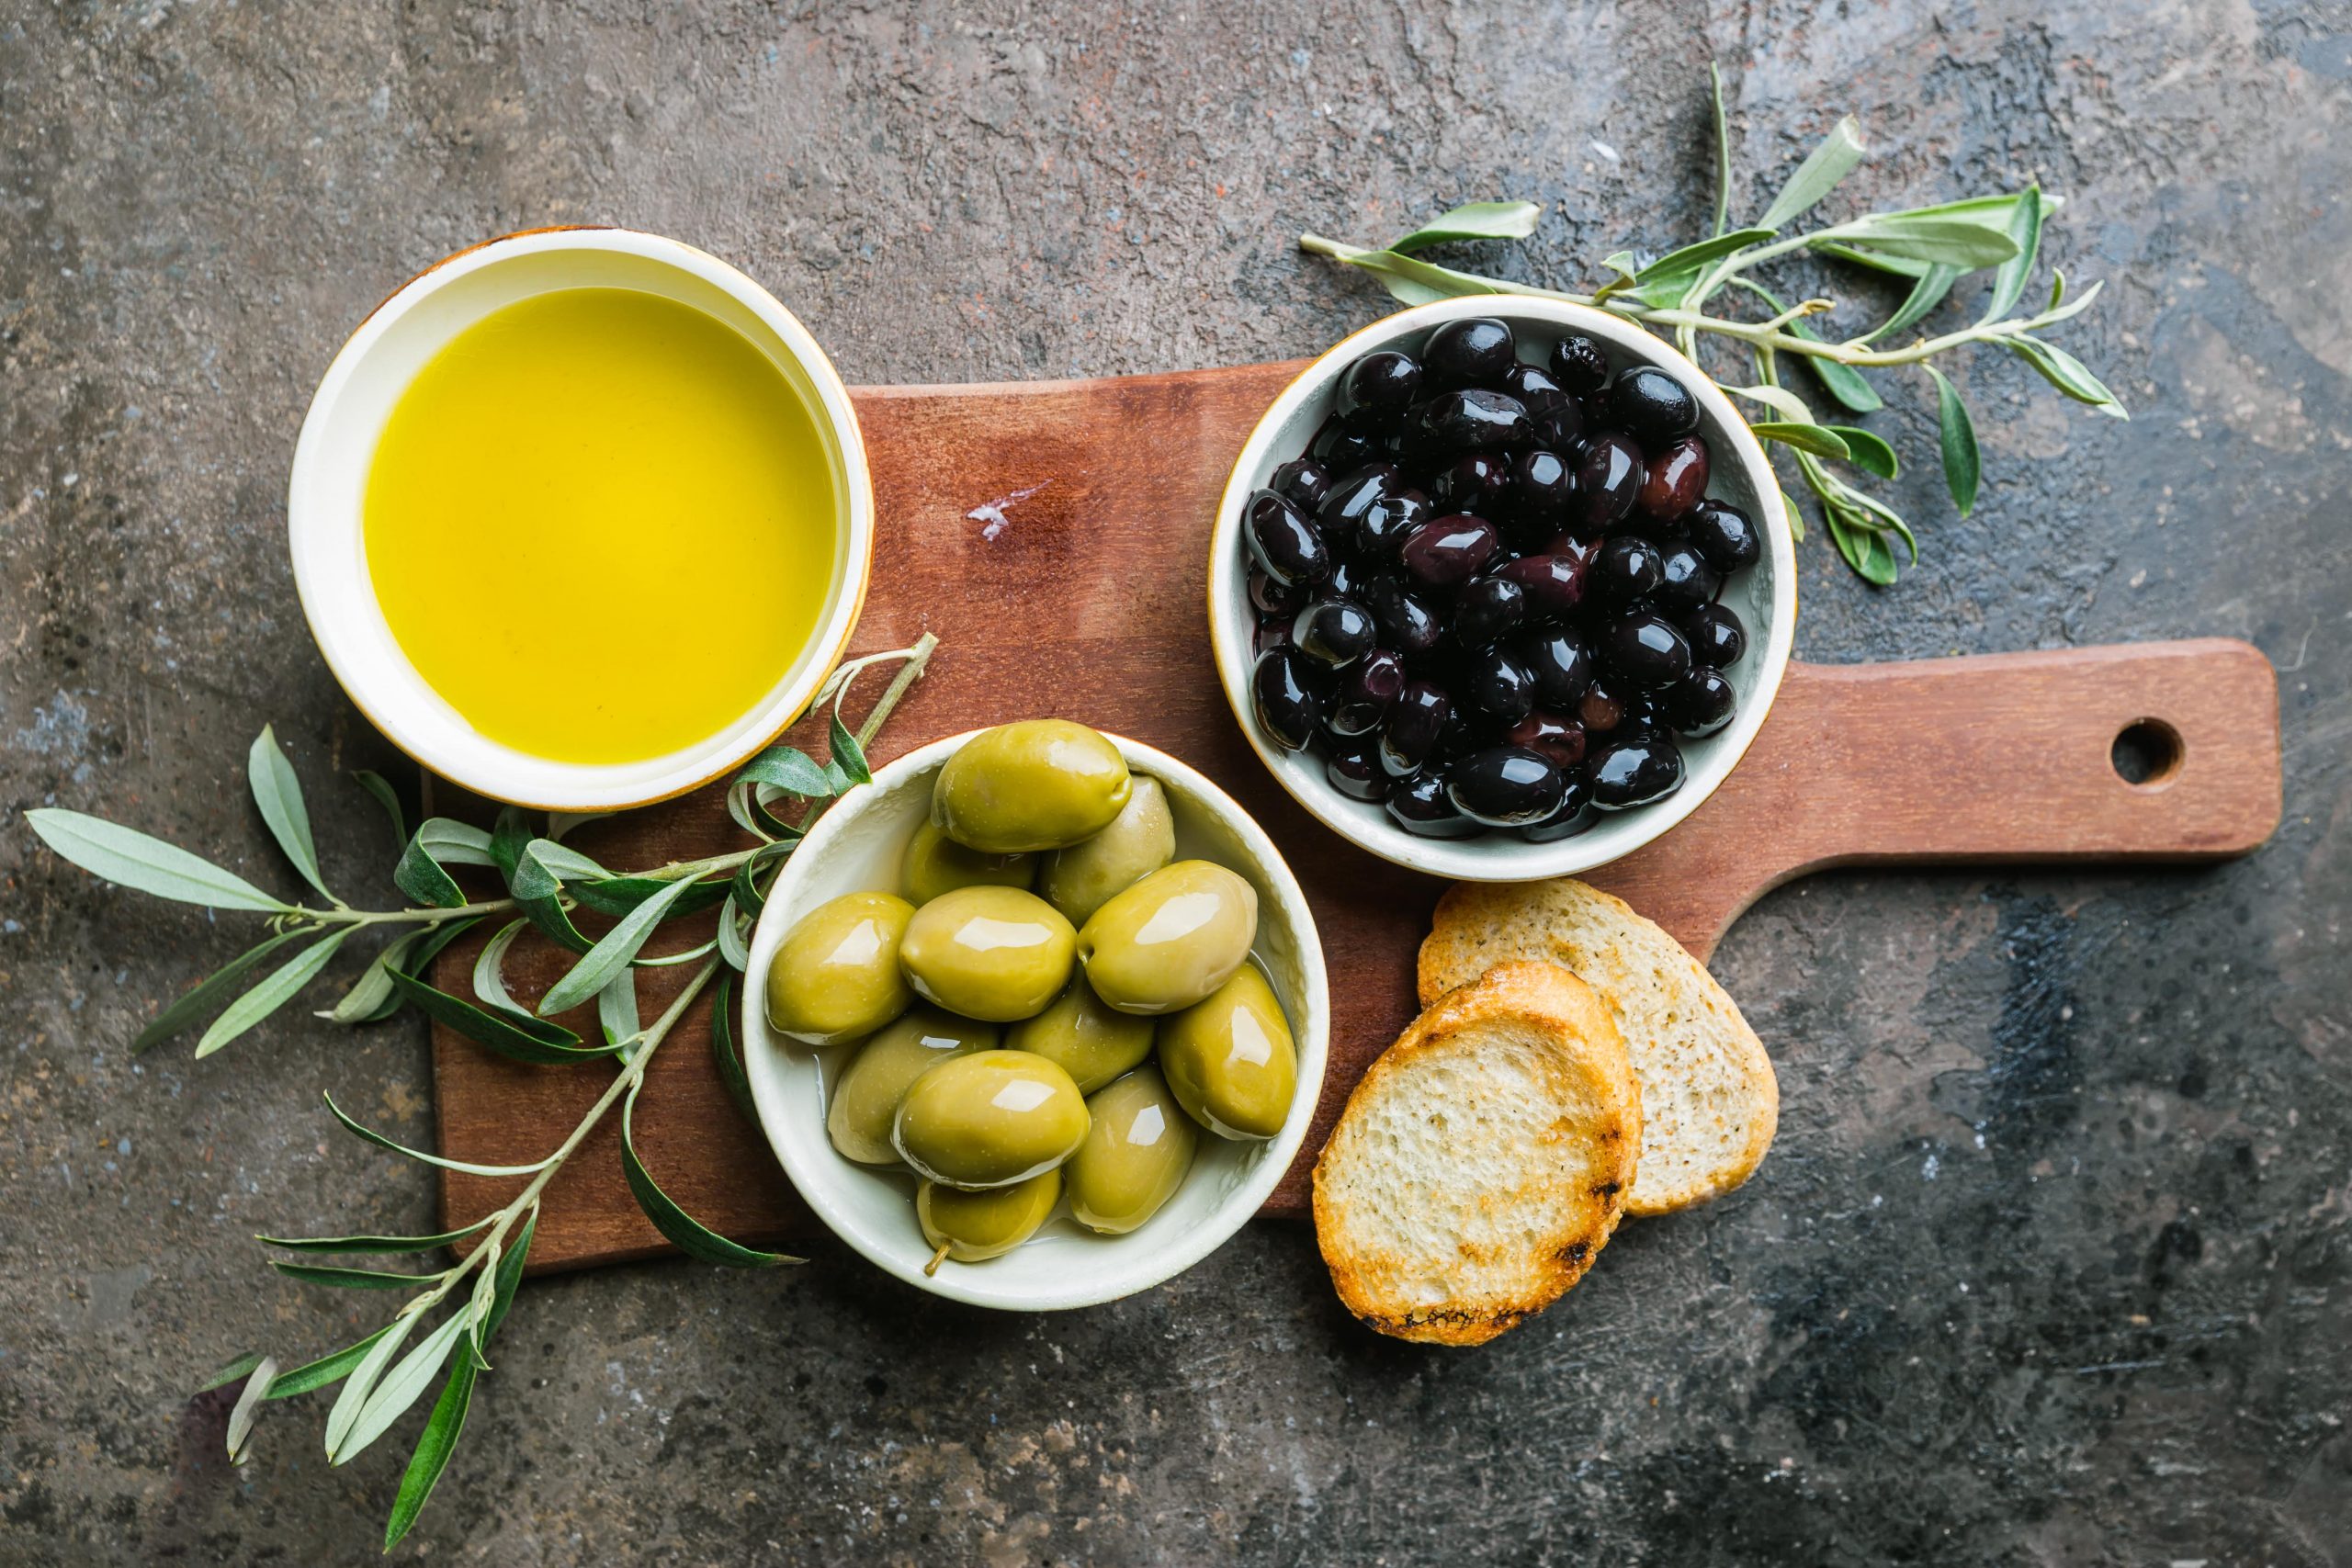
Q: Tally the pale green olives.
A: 12